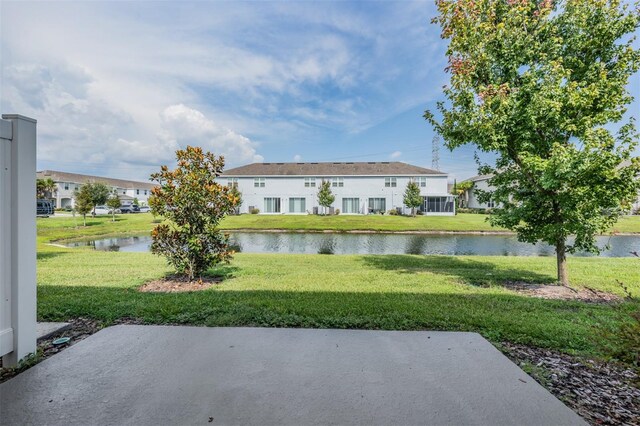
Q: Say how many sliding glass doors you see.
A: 4